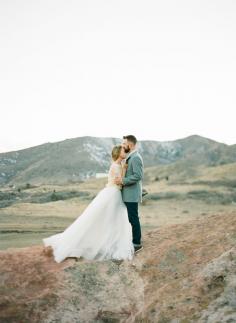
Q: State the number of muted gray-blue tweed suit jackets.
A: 1